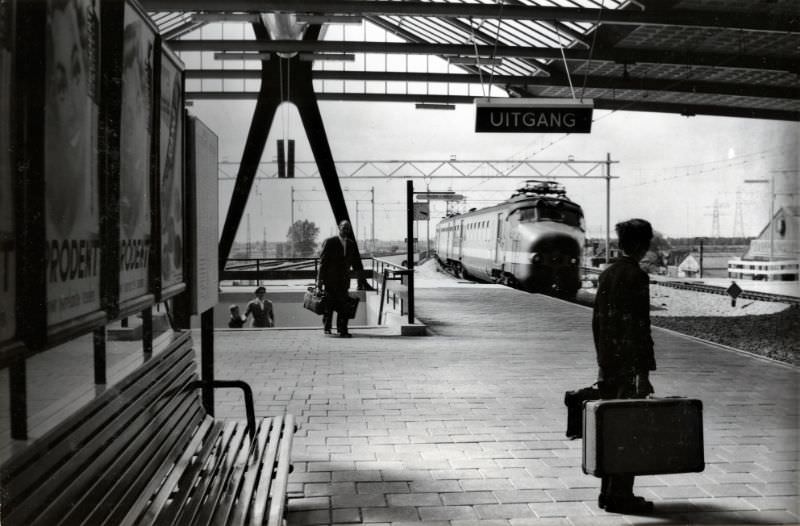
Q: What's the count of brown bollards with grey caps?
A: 0